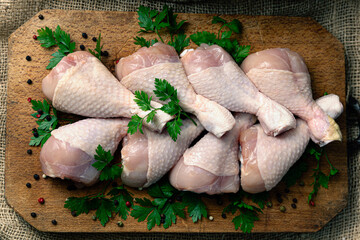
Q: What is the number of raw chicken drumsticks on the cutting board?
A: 8